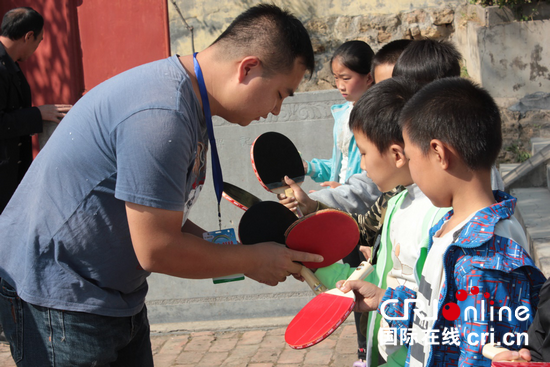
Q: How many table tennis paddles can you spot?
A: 6